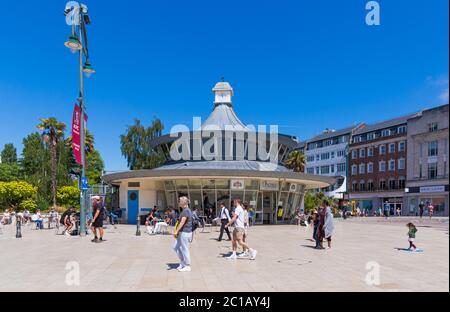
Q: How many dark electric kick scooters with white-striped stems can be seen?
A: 0